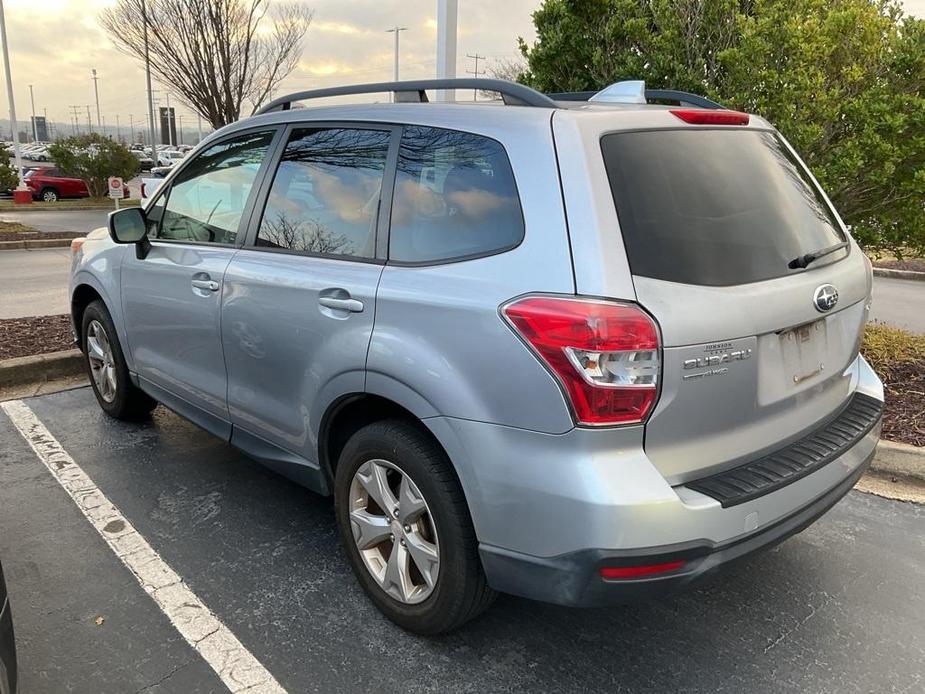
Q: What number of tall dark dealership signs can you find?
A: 2